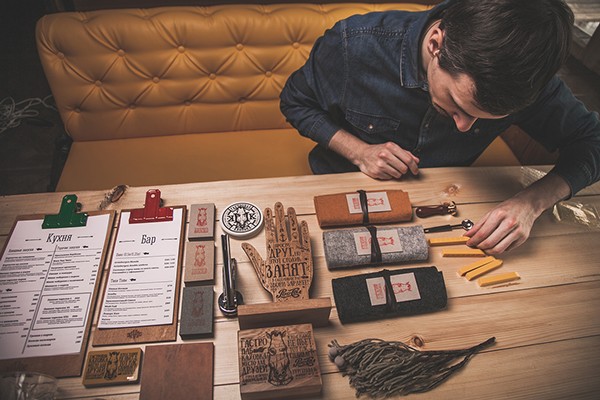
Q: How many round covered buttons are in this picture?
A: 13